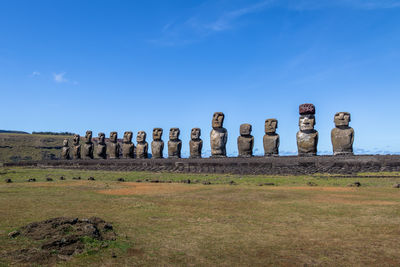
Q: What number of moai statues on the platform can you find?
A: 15